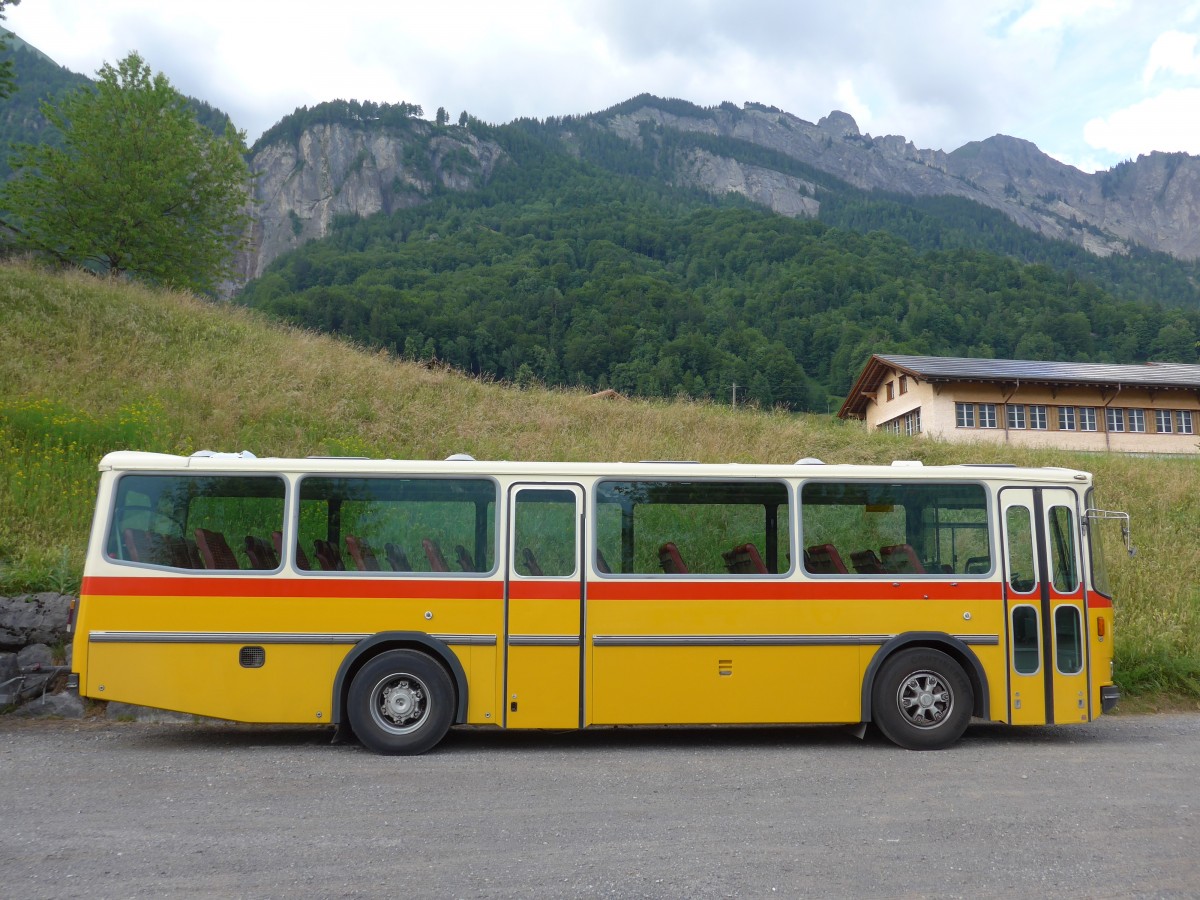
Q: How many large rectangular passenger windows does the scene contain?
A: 4